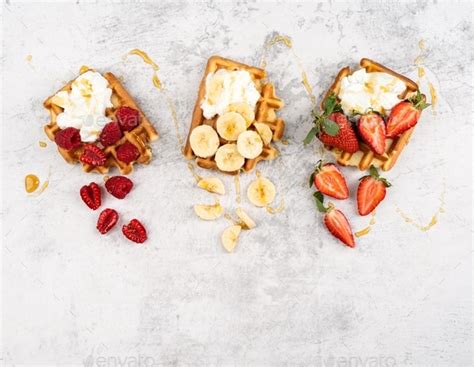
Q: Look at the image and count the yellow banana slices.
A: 11